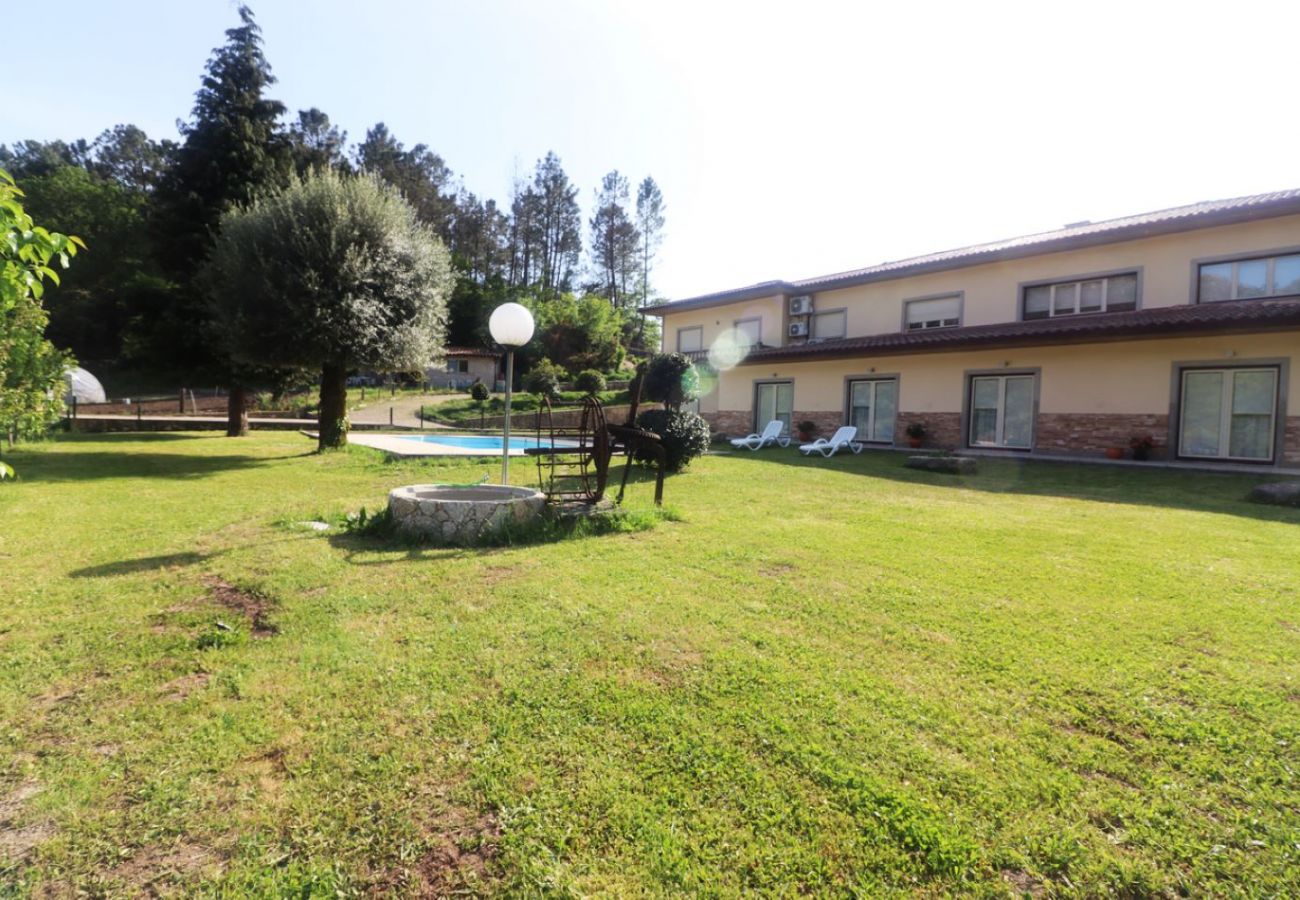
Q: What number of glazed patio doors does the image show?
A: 4